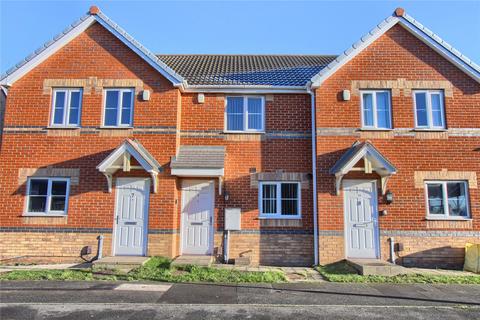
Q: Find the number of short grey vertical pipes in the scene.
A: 3